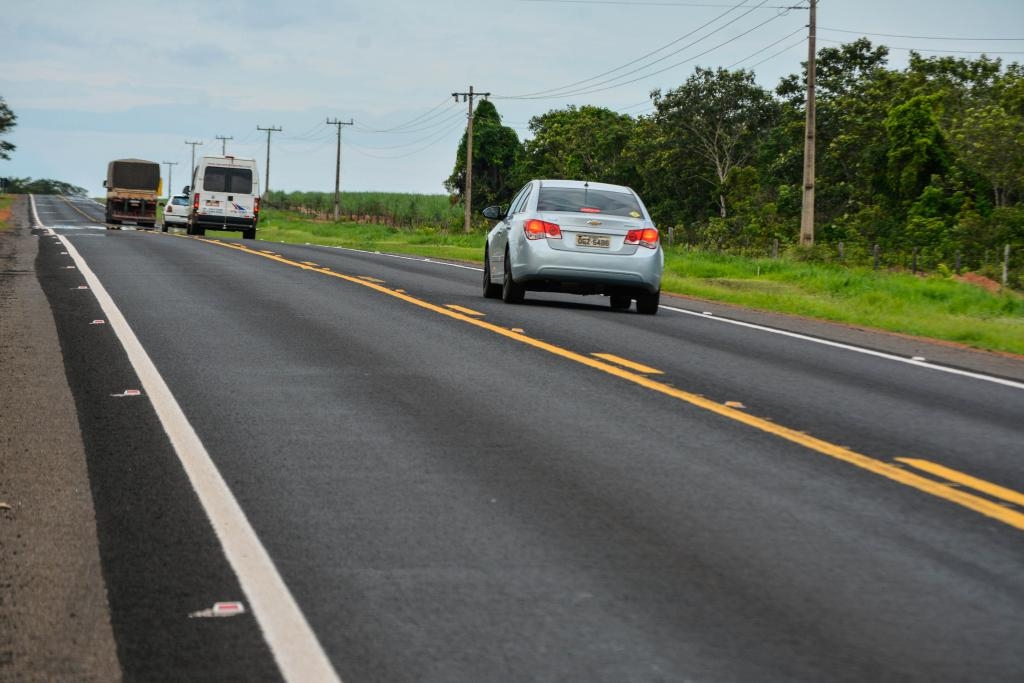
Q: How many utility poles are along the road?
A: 7